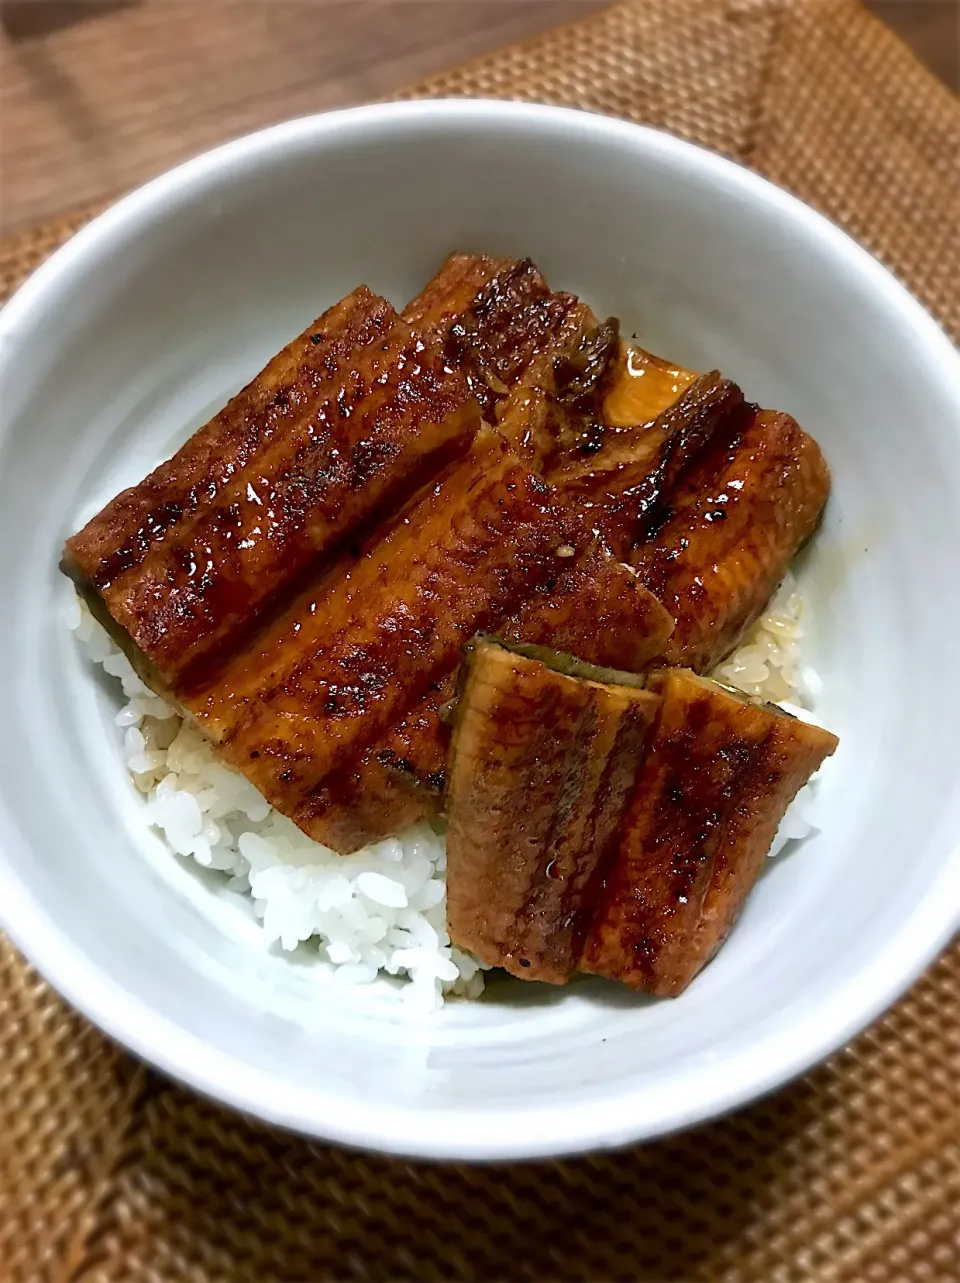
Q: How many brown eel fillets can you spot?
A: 3